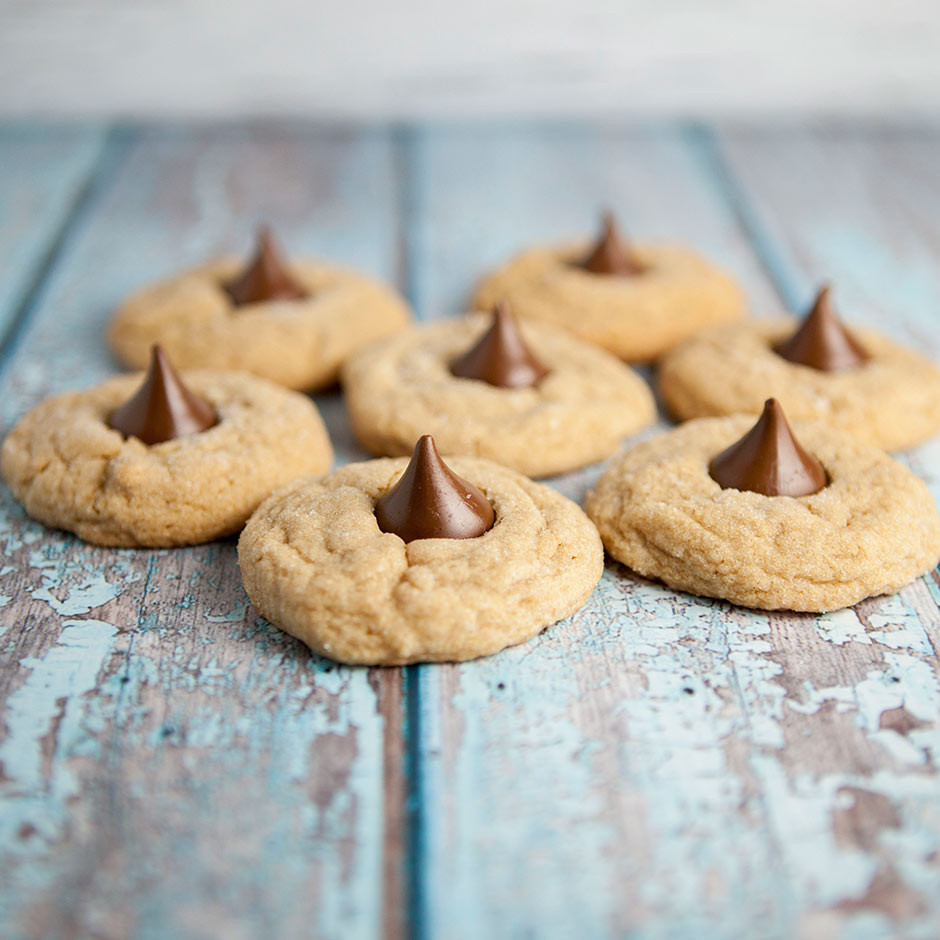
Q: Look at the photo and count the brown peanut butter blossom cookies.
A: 7